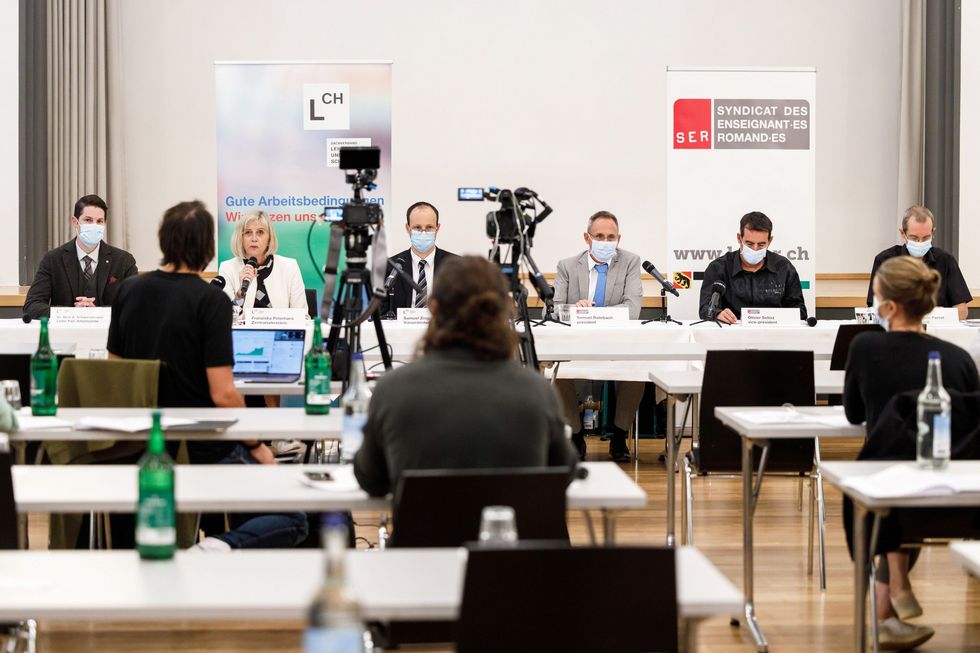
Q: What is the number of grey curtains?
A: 2